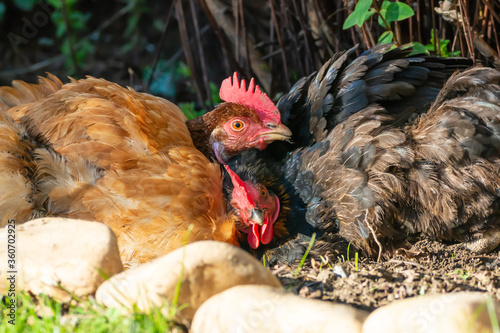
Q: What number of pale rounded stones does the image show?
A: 4